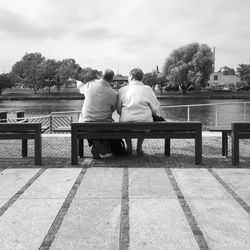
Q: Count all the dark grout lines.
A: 5